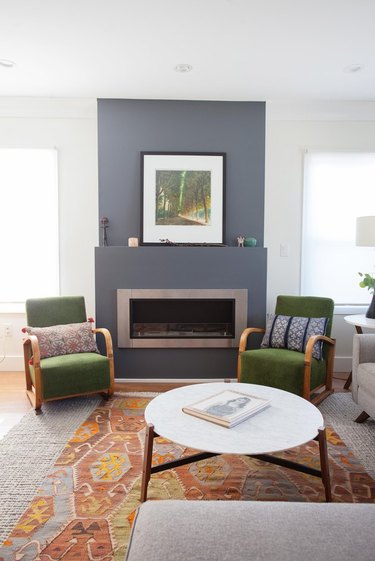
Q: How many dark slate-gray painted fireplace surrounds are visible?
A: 1